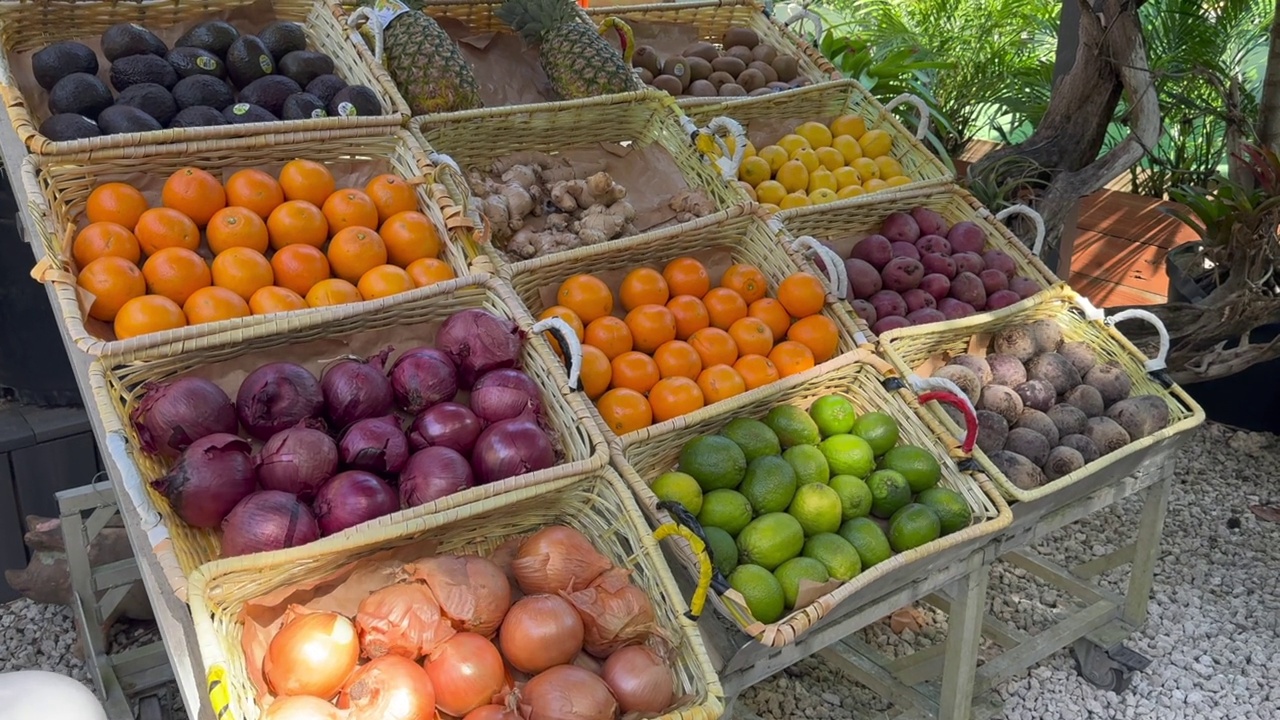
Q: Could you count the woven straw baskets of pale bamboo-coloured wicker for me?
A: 12